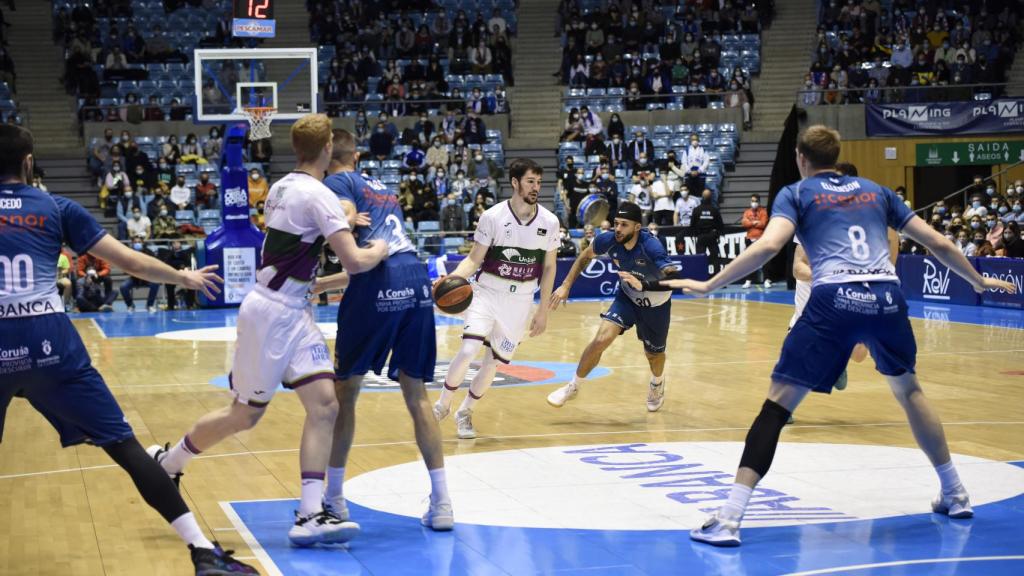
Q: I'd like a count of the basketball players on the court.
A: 7